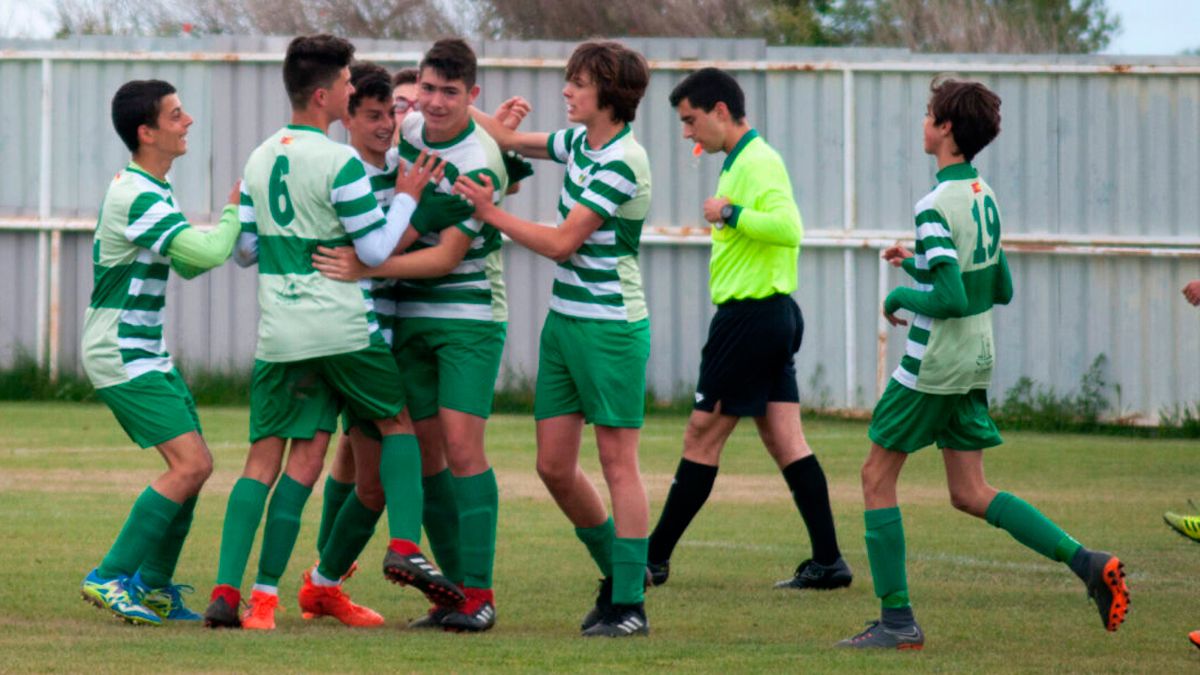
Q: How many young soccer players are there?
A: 7